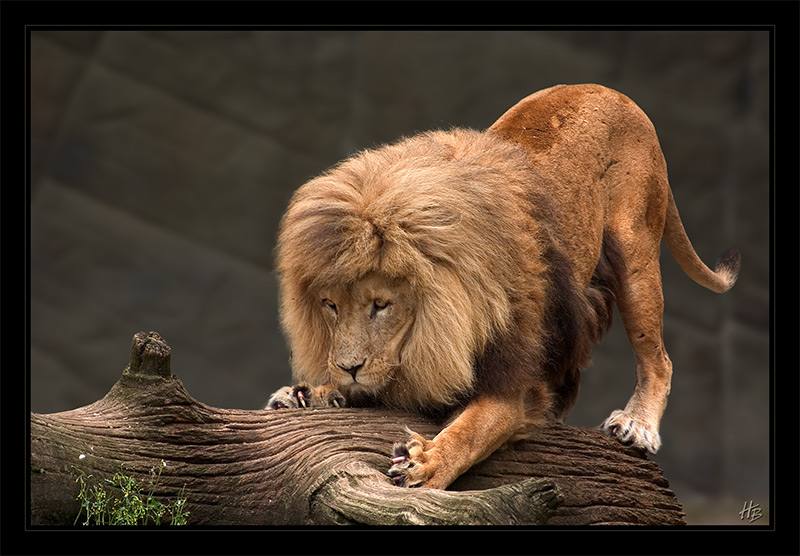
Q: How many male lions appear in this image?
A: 1